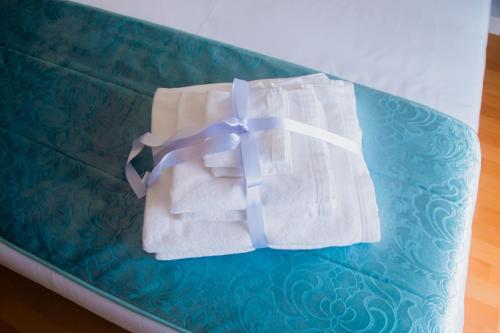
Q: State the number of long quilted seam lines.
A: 2